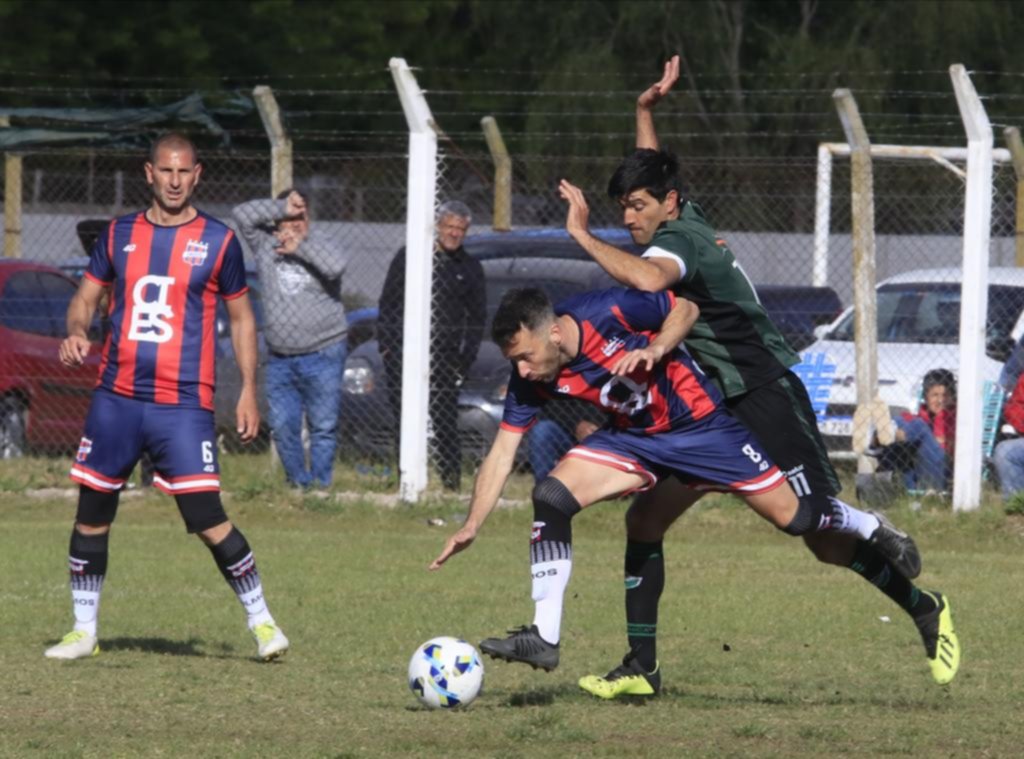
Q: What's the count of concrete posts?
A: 7